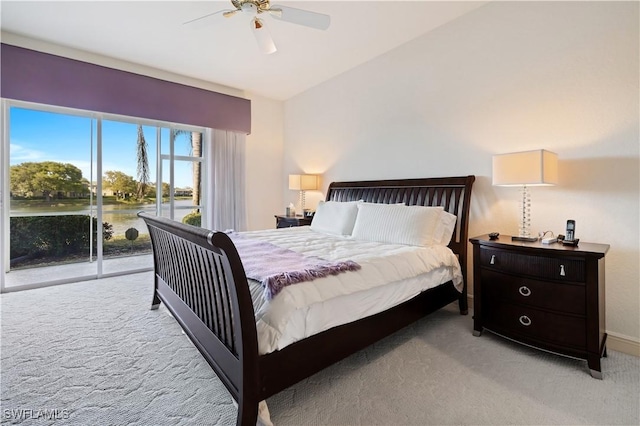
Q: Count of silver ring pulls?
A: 2